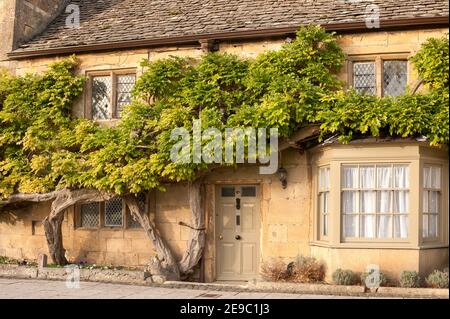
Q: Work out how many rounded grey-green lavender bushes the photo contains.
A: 4